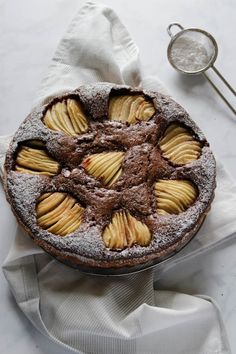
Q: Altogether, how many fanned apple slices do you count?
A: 8